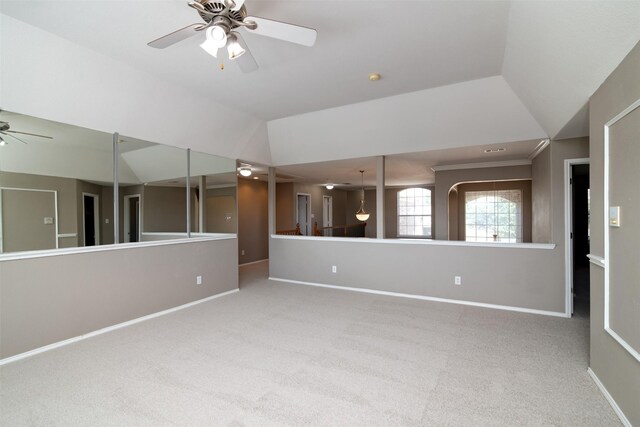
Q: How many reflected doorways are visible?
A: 2